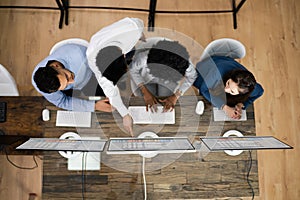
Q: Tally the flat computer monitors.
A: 3